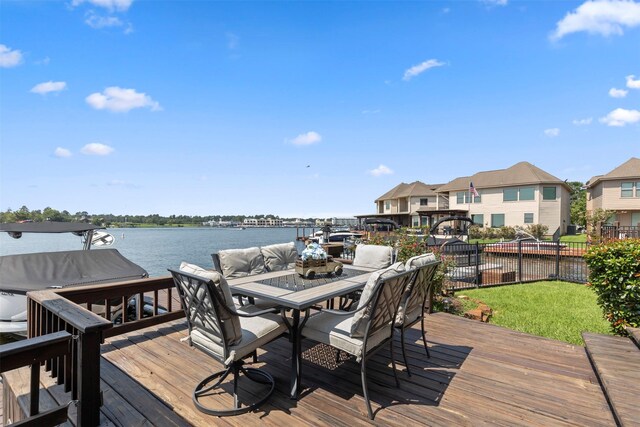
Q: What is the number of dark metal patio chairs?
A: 6